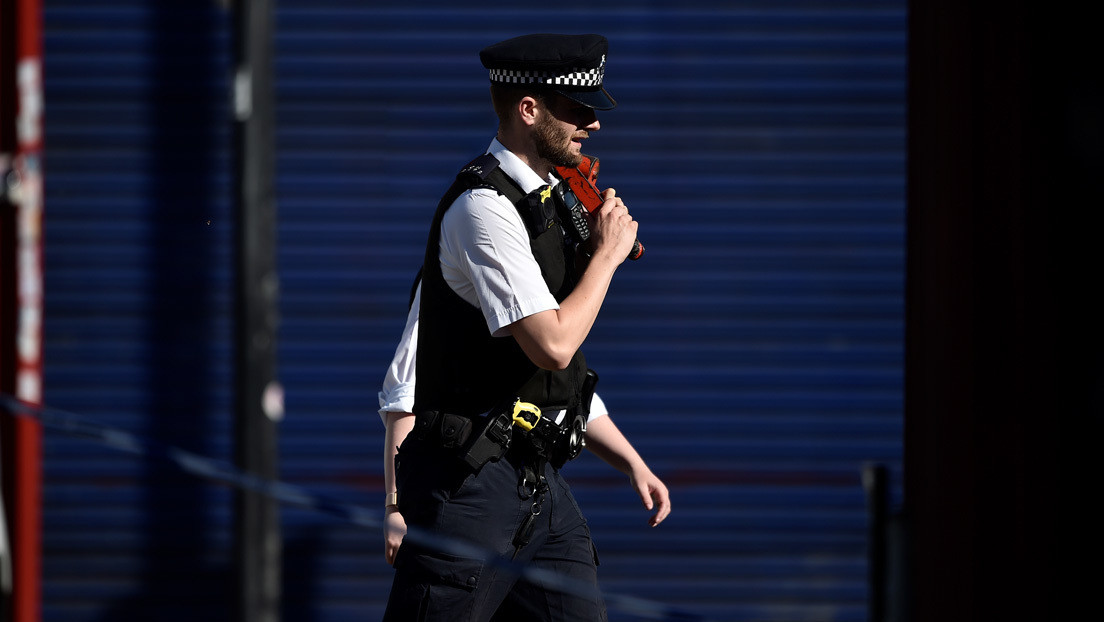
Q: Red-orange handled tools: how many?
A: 1